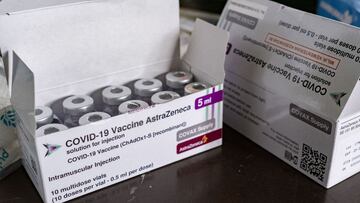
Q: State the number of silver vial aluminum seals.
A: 10